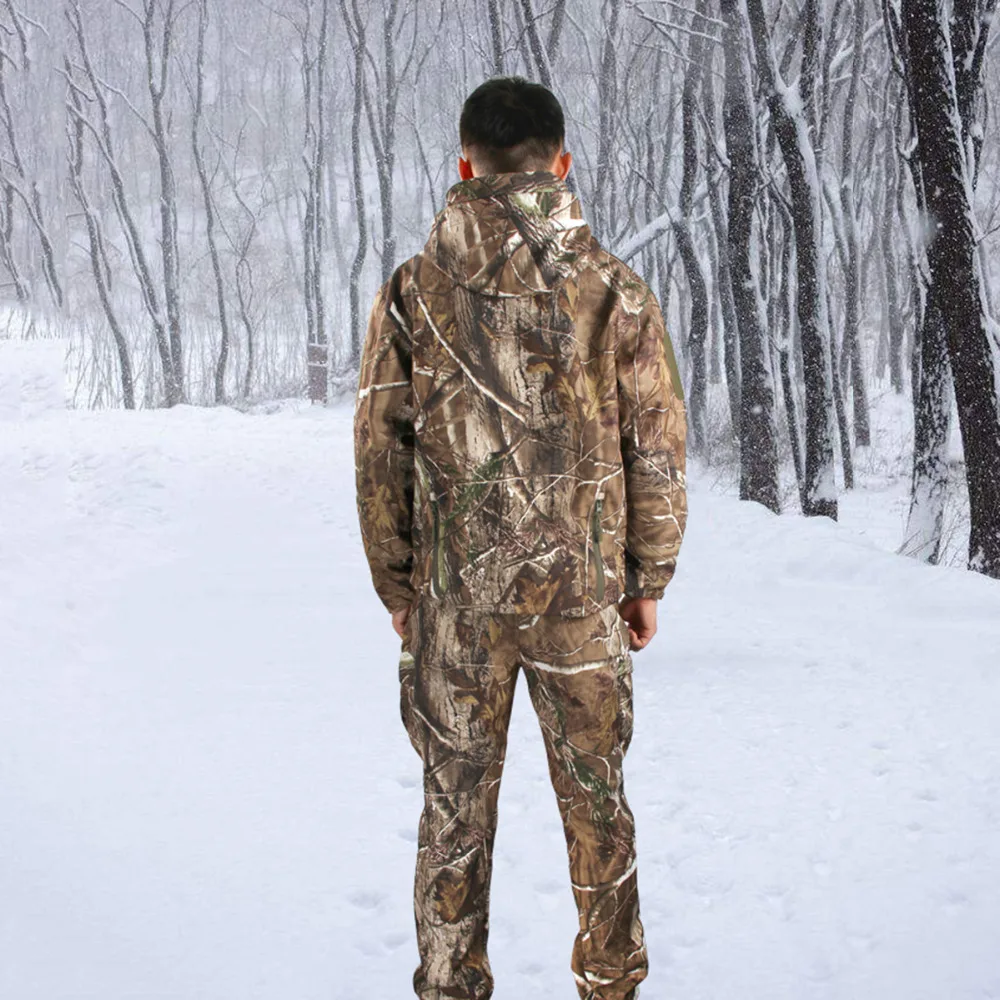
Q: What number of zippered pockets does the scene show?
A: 2